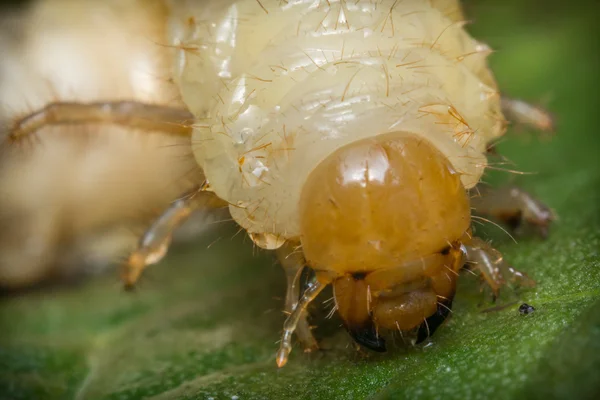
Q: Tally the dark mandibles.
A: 2